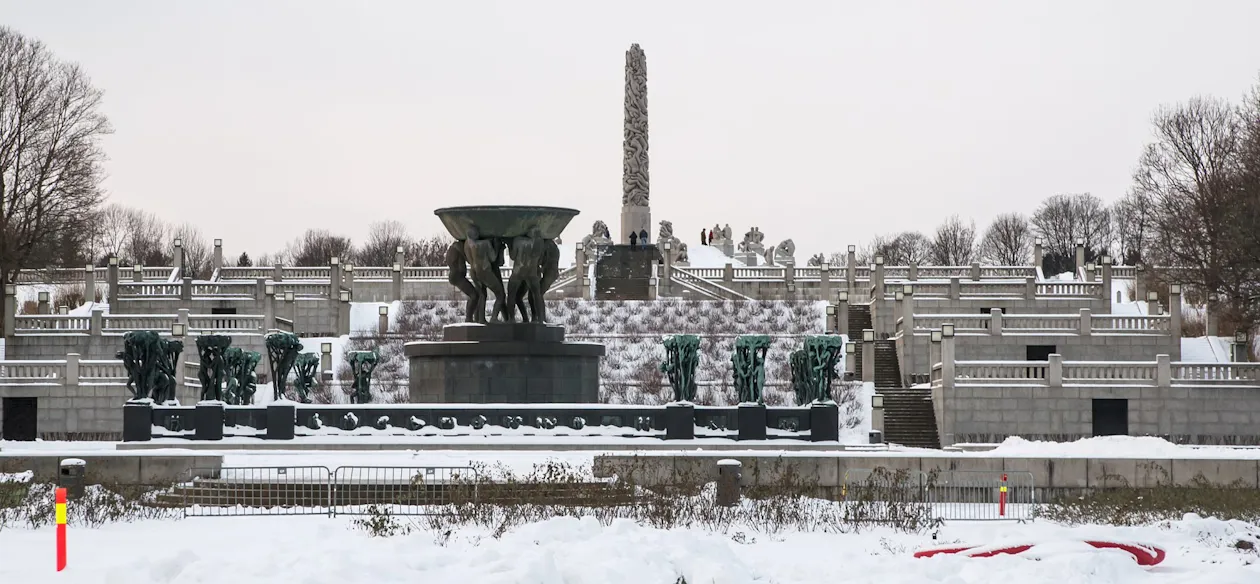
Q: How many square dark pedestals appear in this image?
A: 6